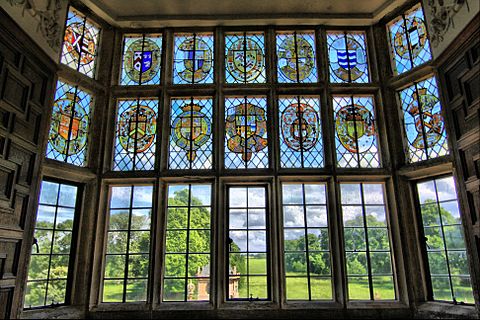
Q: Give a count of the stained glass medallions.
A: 14